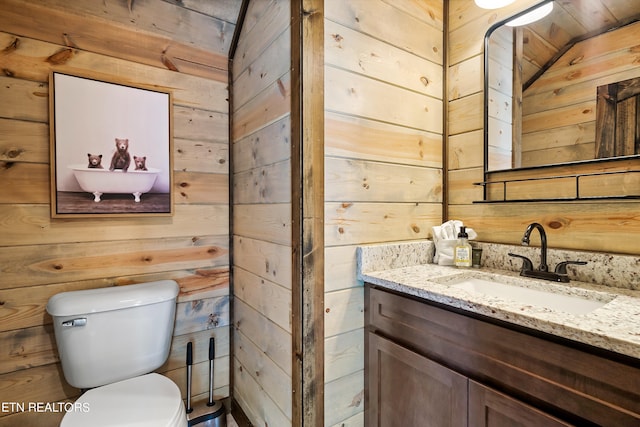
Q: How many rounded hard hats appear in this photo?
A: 0